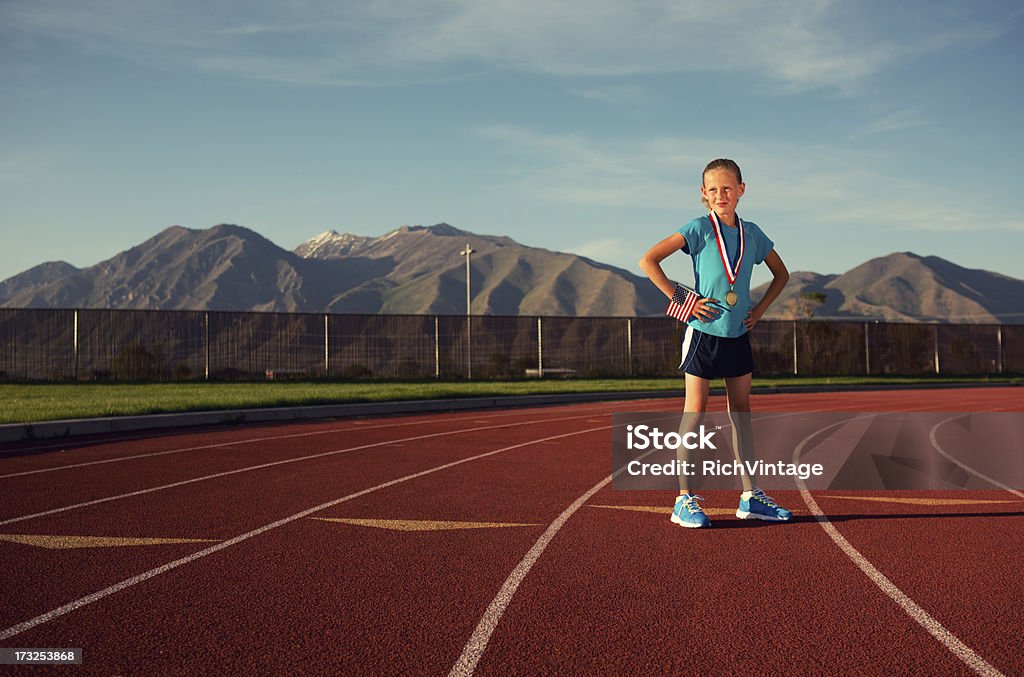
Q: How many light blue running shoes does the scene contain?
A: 2